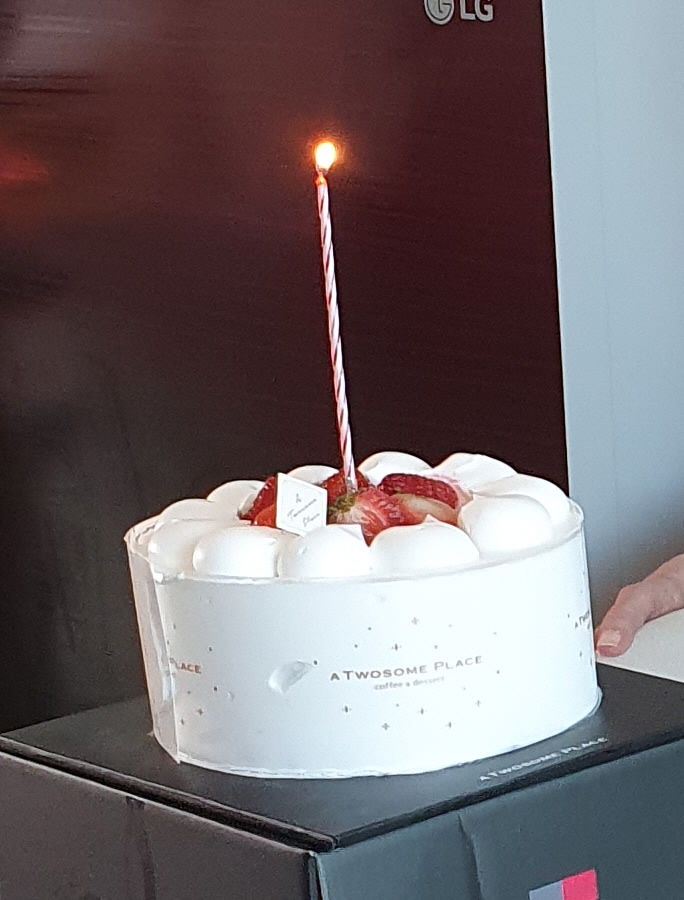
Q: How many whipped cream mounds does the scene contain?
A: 11